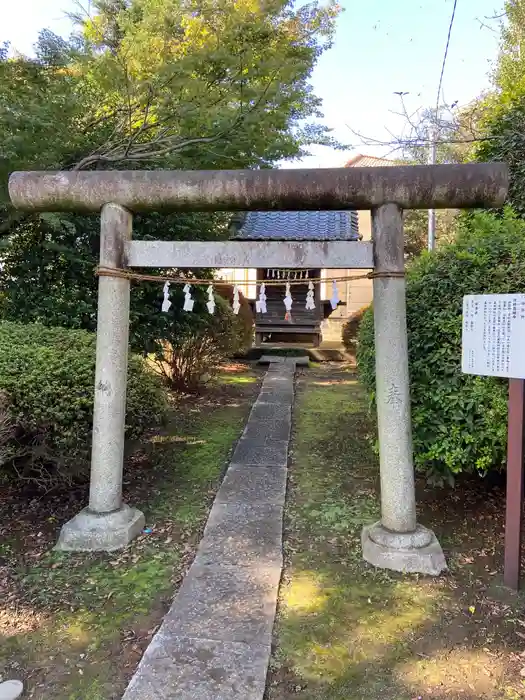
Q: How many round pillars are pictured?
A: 2